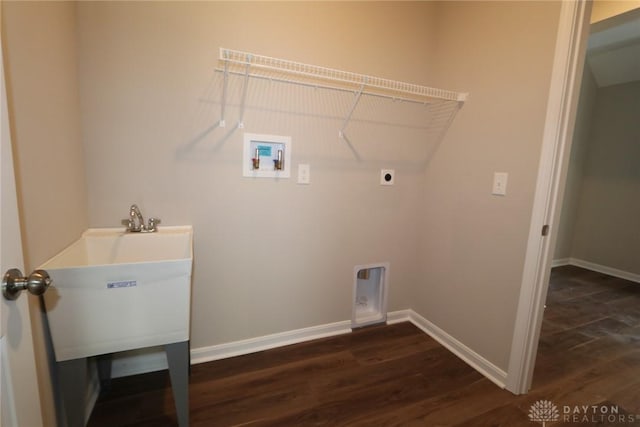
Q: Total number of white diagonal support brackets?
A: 3